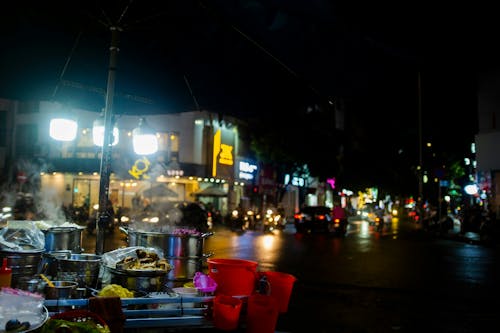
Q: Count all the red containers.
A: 4